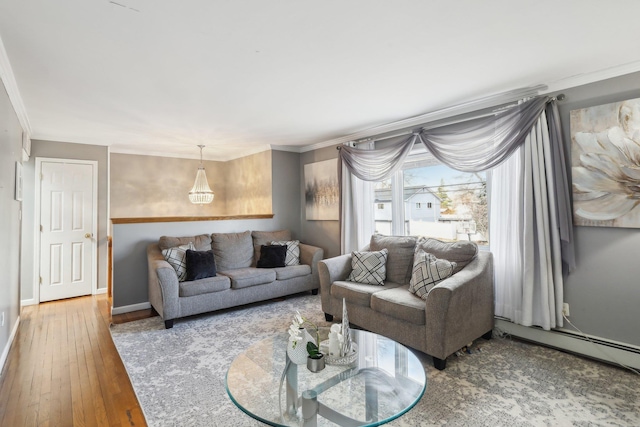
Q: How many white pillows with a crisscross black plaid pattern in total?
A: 4